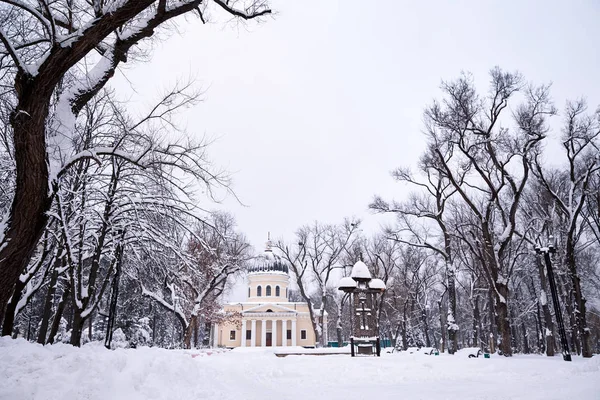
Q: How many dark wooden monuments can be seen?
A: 1